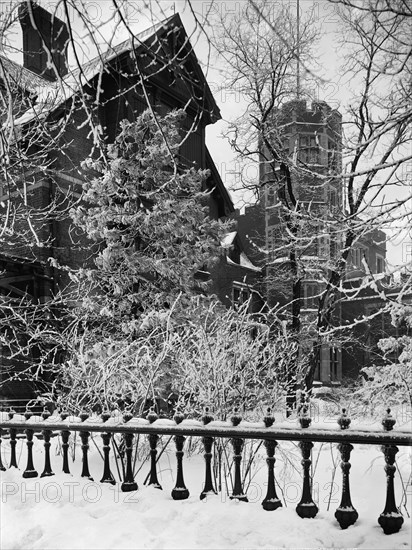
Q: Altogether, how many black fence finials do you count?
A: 15